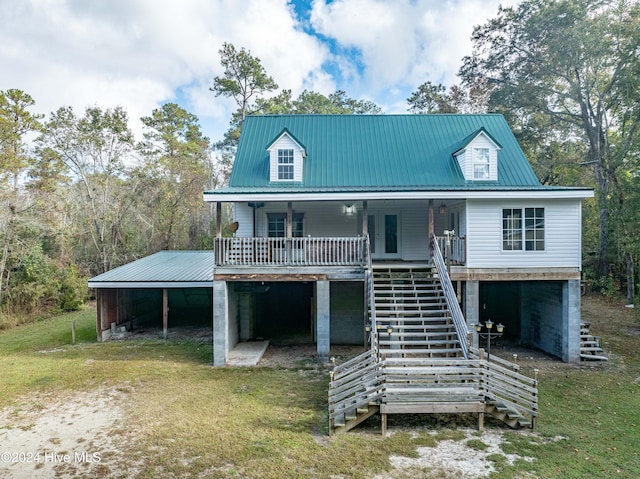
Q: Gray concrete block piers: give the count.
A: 4